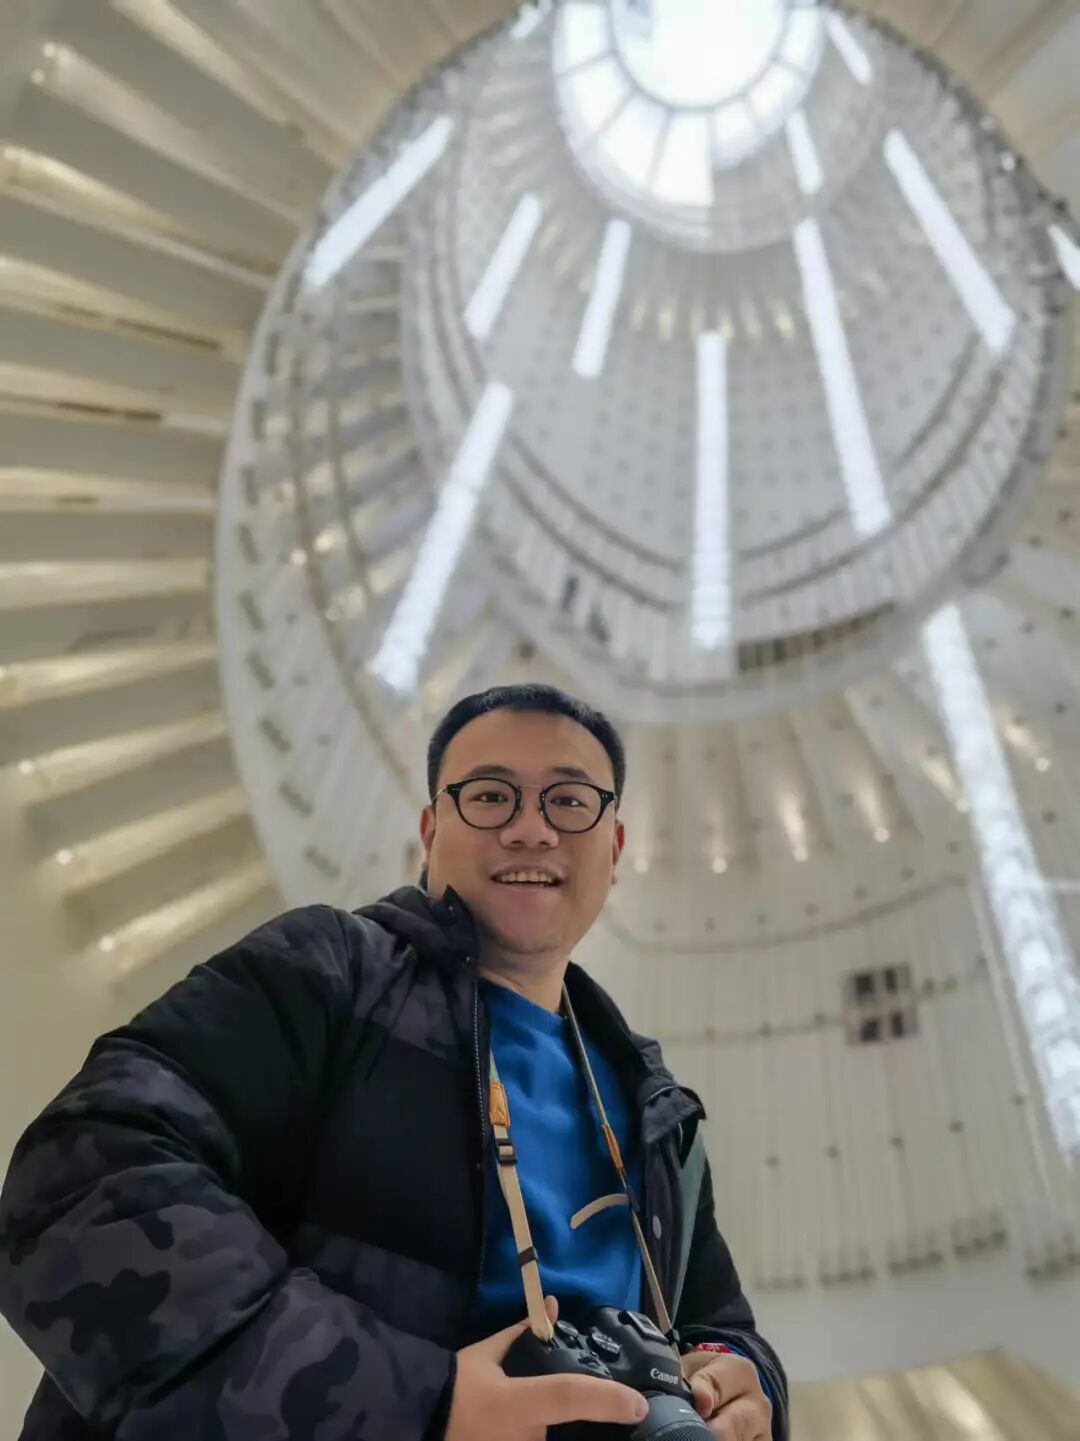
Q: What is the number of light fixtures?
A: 12